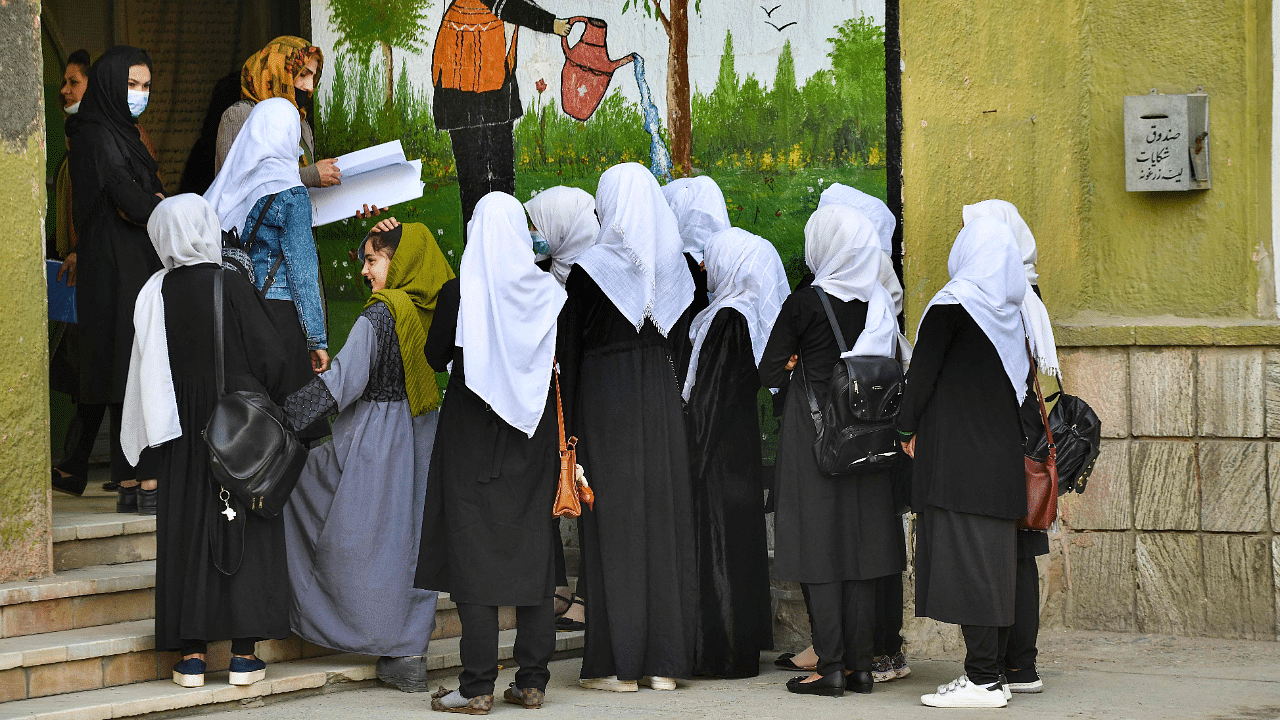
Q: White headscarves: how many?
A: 11